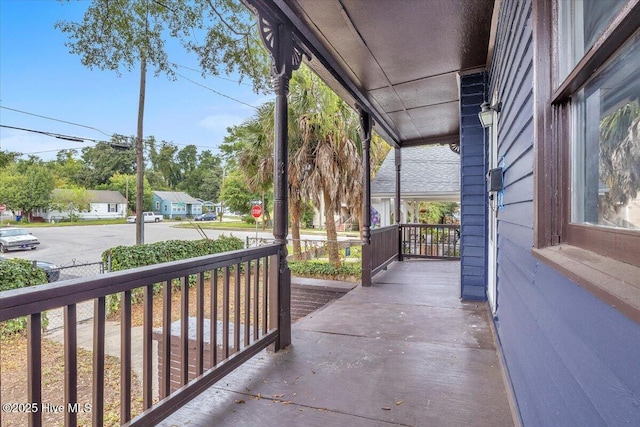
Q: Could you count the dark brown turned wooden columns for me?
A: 3